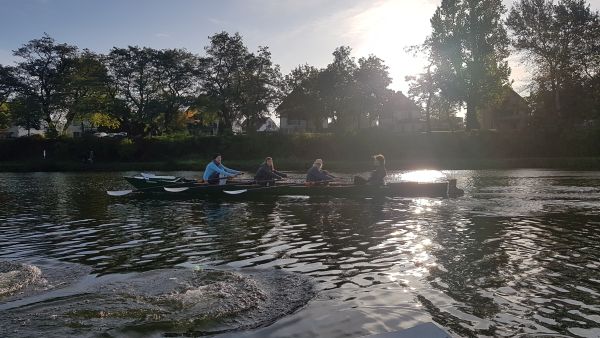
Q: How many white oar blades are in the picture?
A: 3